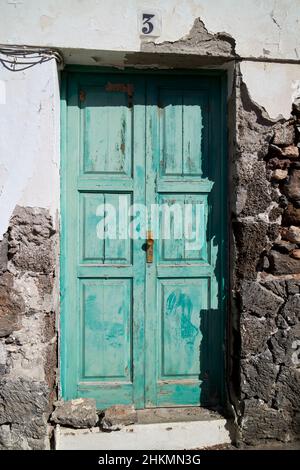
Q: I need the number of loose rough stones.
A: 2